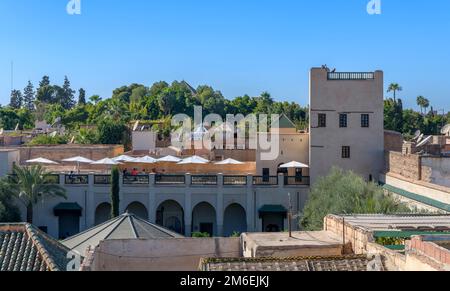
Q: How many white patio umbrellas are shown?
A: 9